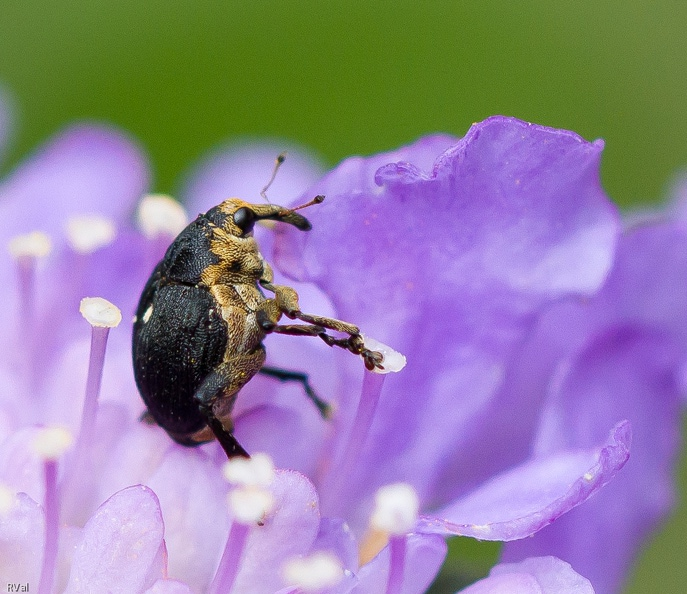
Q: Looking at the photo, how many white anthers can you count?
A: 11